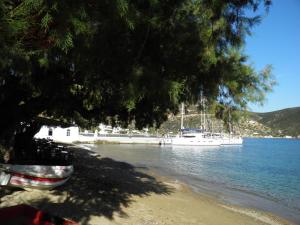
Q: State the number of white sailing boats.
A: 2